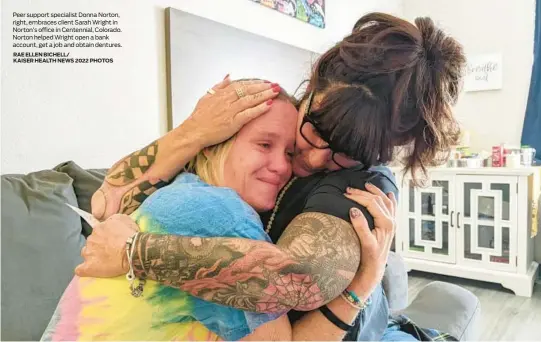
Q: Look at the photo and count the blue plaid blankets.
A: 1